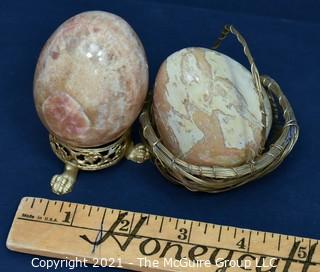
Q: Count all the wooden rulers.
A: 1